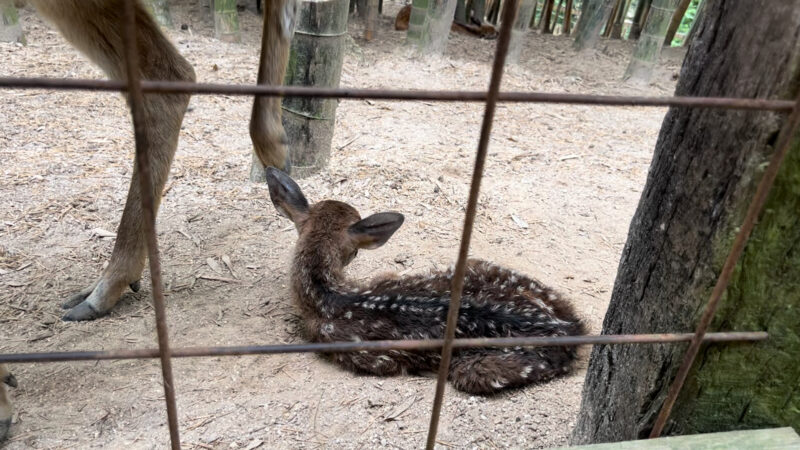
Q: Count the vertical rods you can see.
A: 3